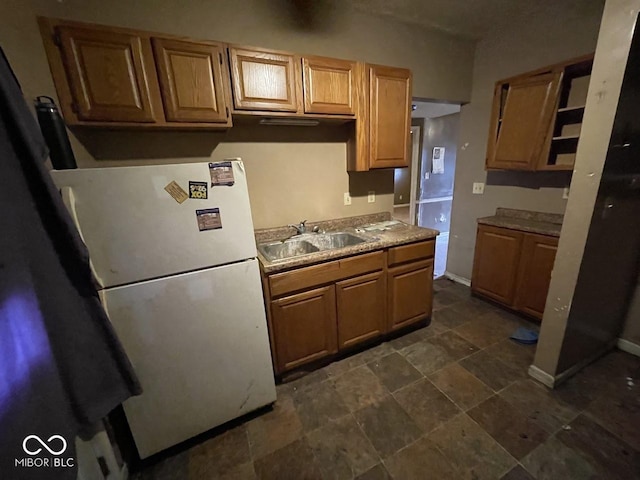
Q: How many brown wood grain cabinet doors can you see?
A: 11